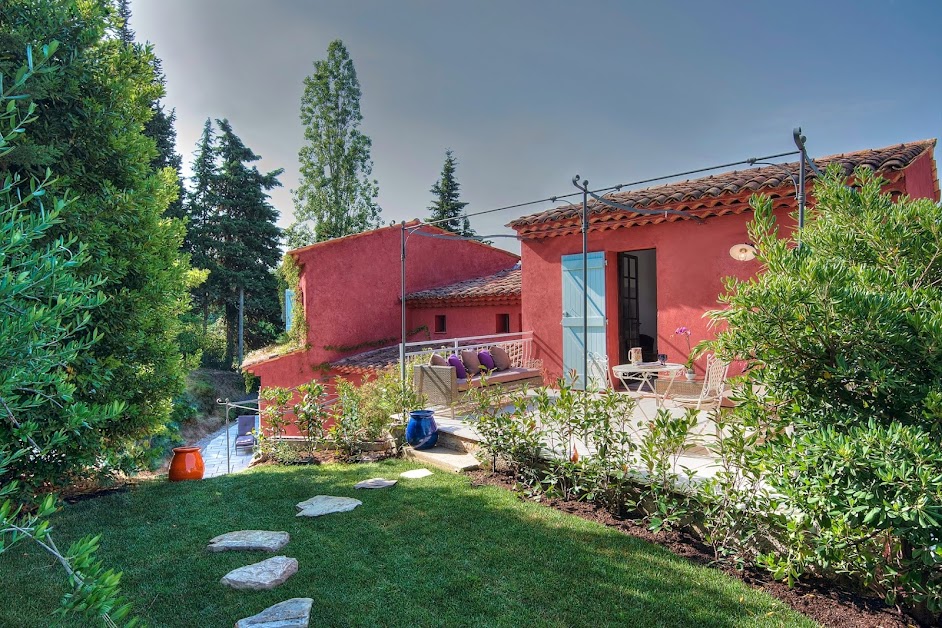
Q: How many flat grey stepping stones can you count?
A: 6